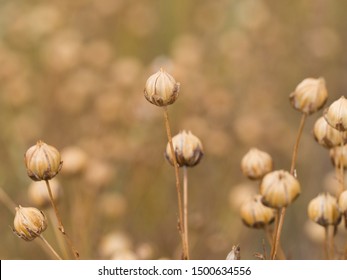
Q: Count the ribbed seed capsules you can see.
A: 13